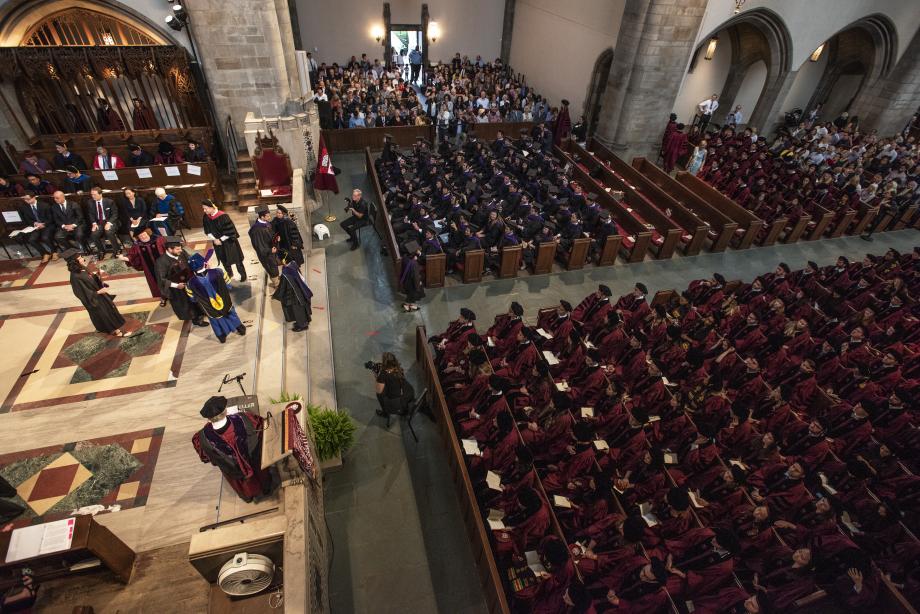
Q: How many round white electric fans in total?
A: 1